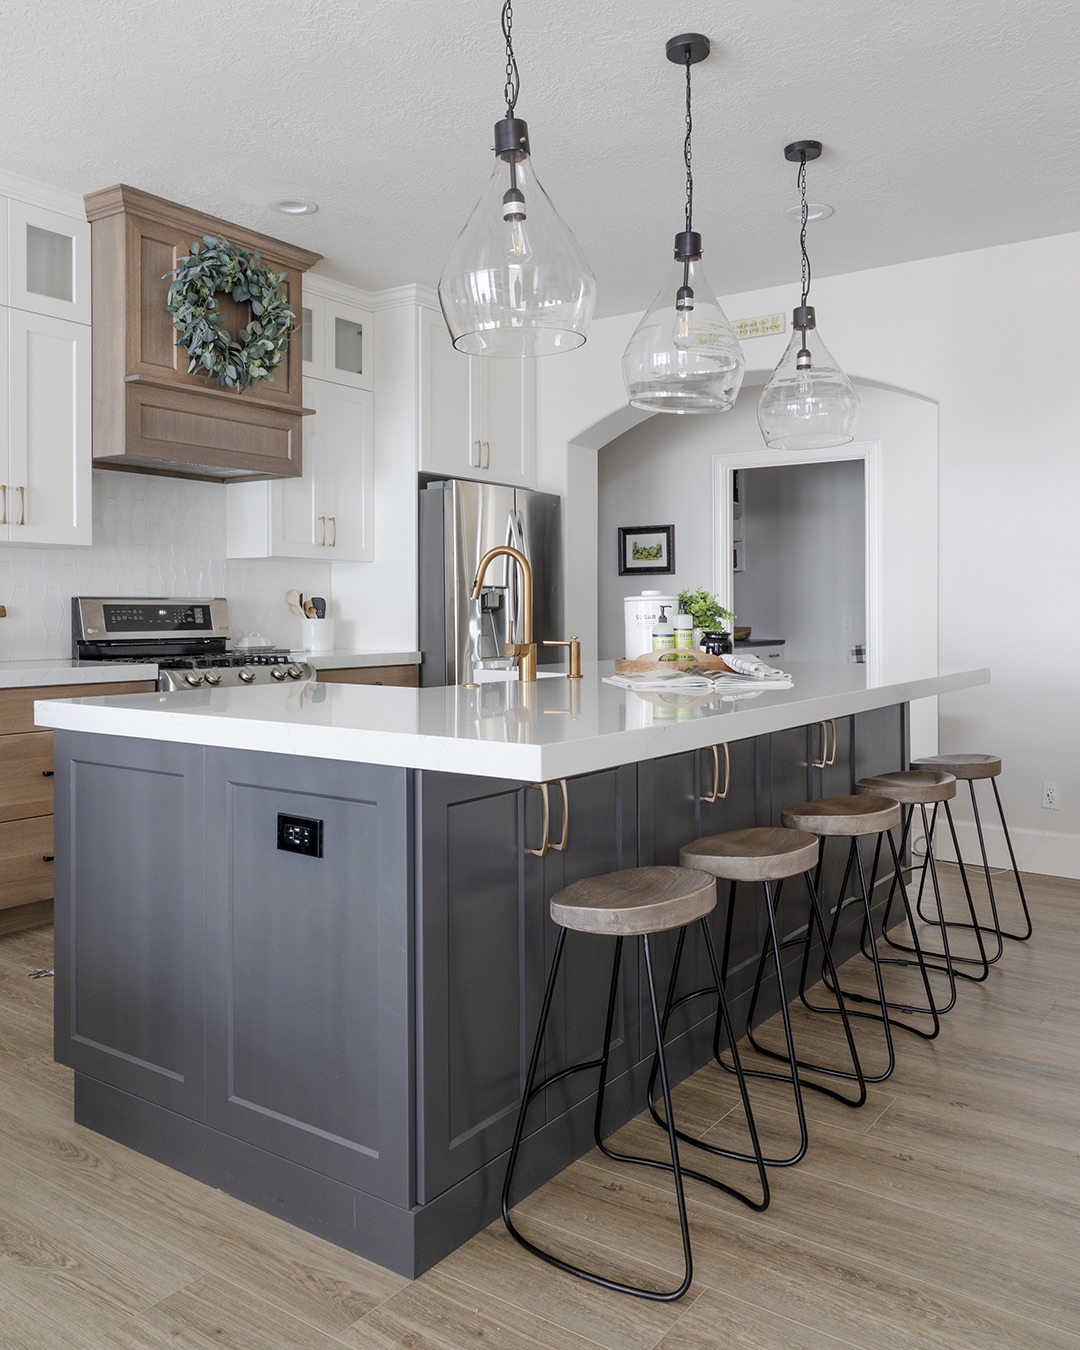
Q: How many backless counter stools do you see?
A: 5